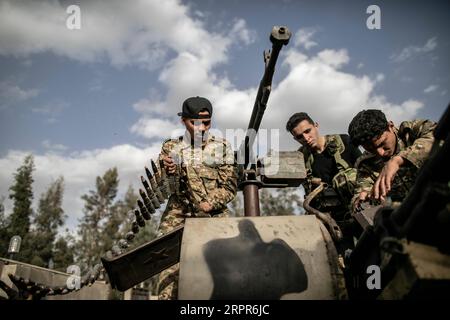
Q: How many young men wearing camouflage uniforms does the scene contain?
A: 3